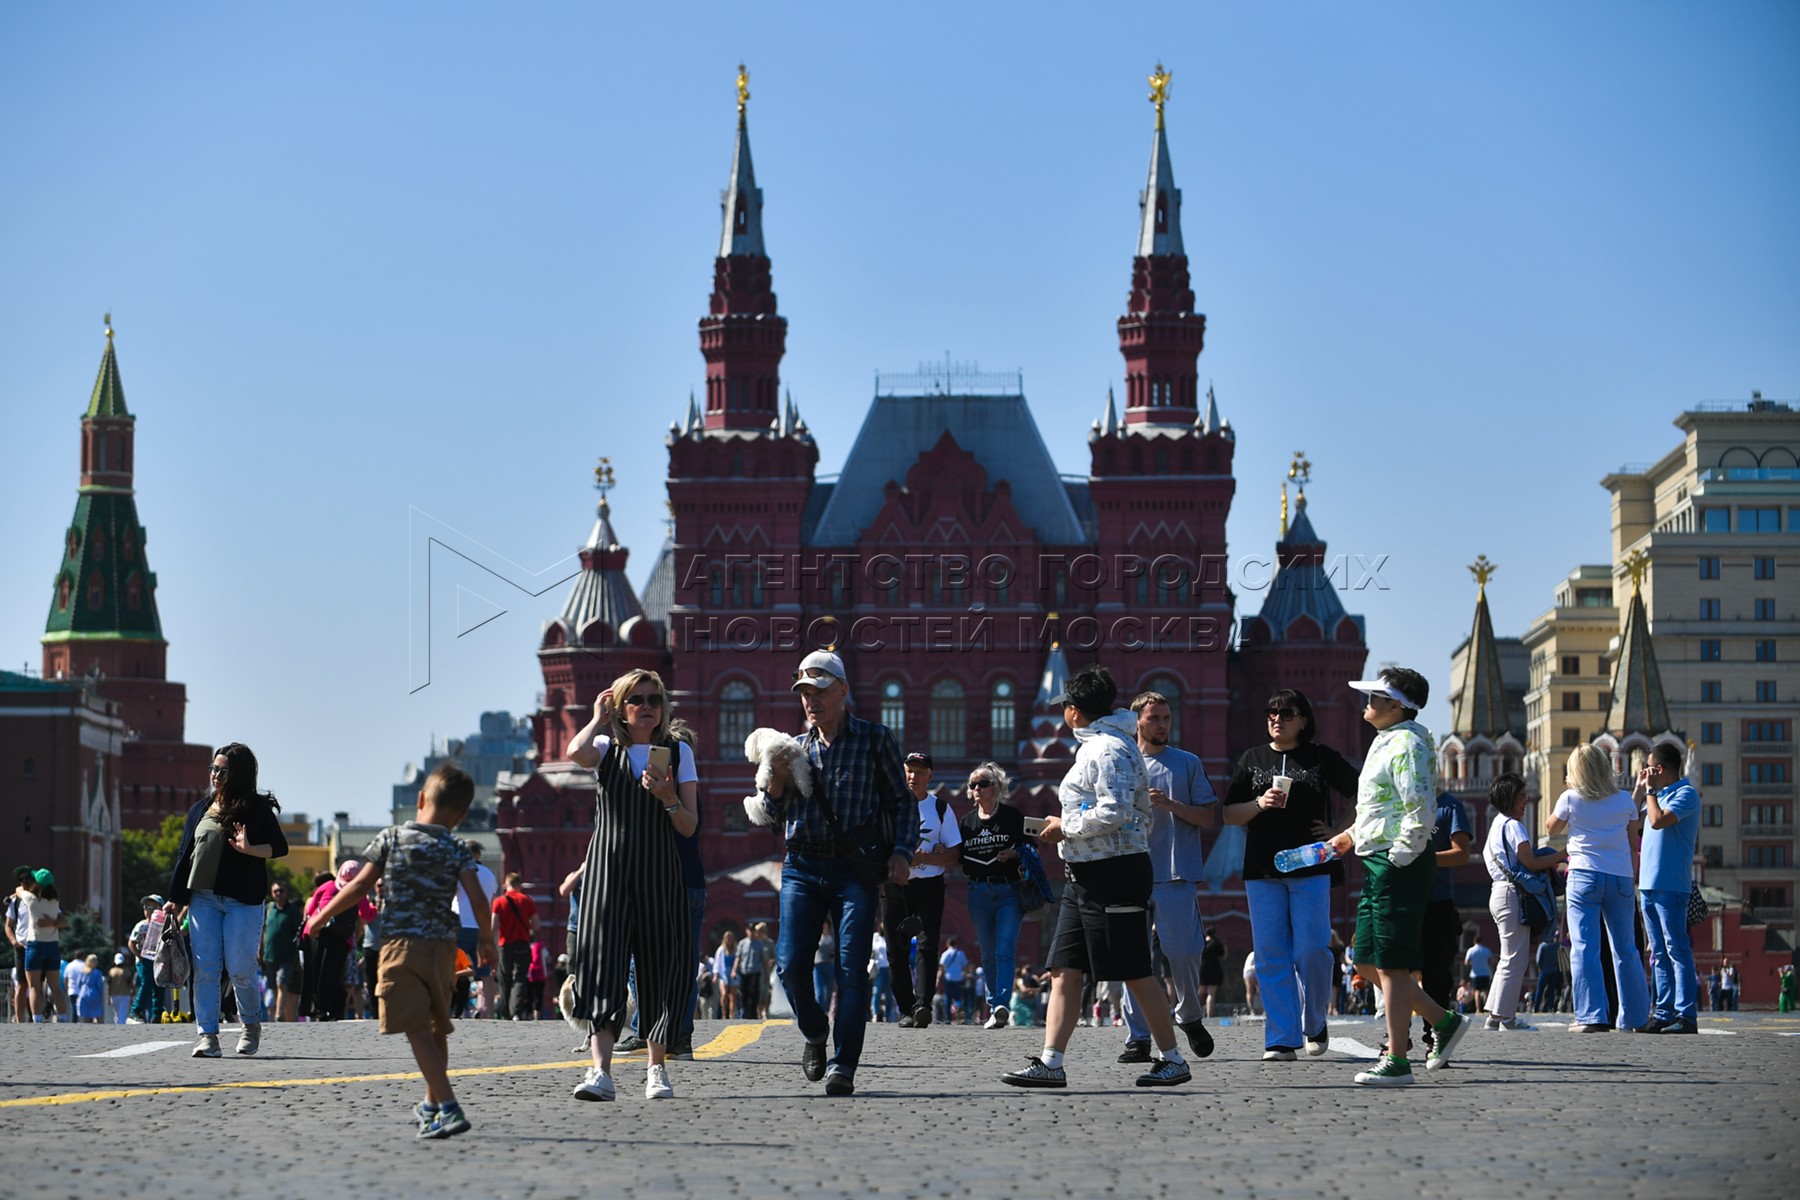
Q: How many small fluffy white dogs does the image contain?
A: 1